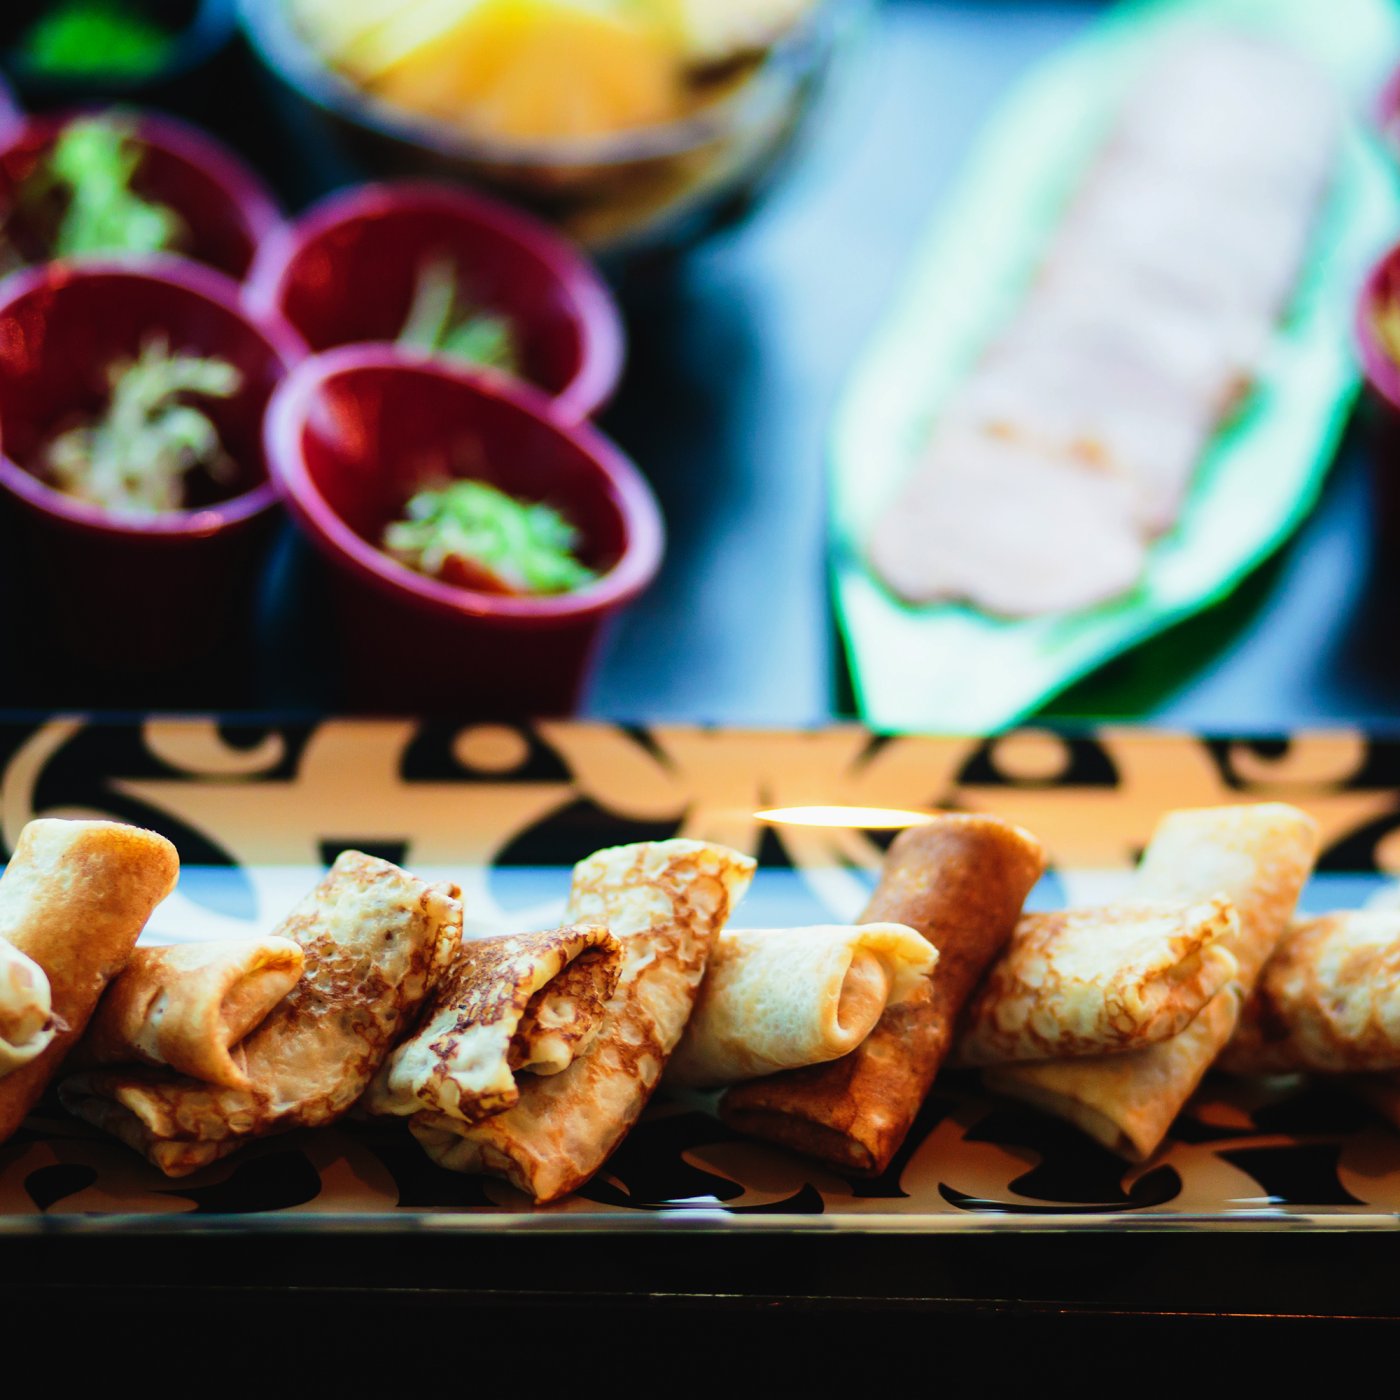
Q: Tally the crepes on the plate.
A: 11